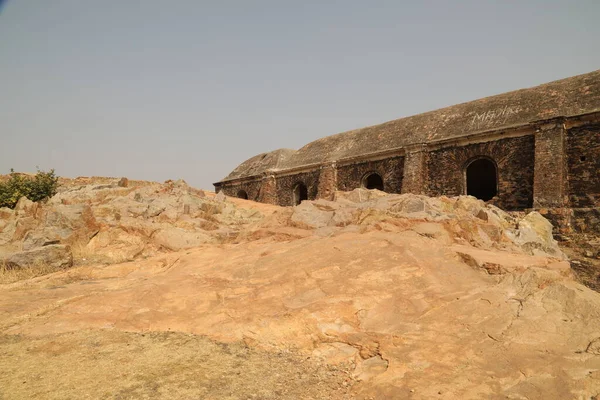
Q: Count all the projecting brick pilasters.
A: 4